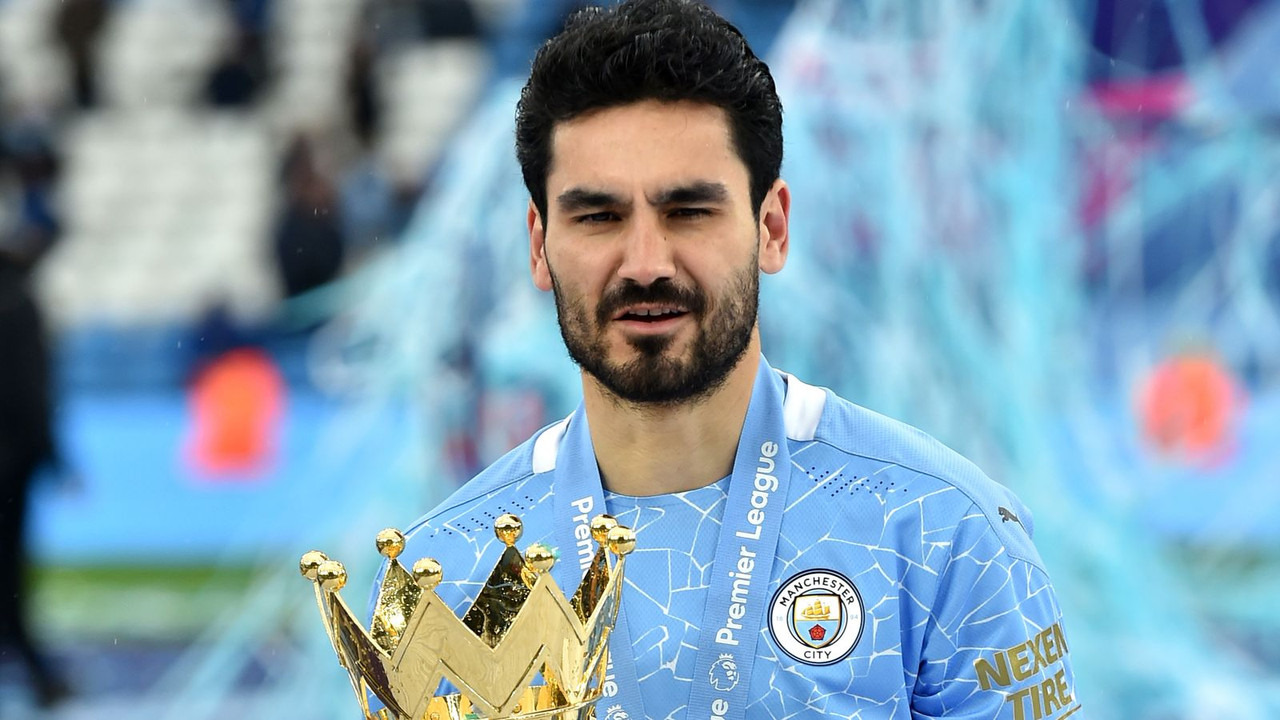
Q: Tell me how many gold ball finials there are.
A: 8